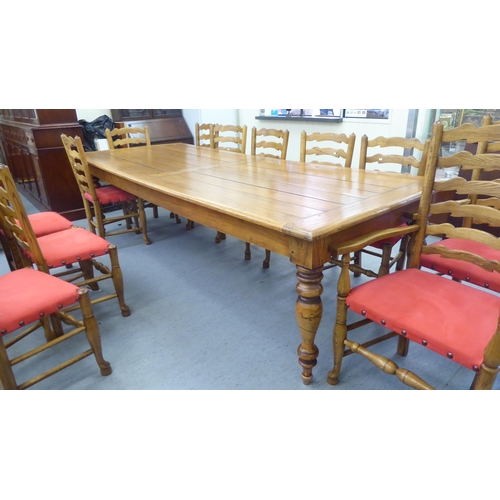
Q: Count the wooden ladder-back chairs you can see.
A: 12